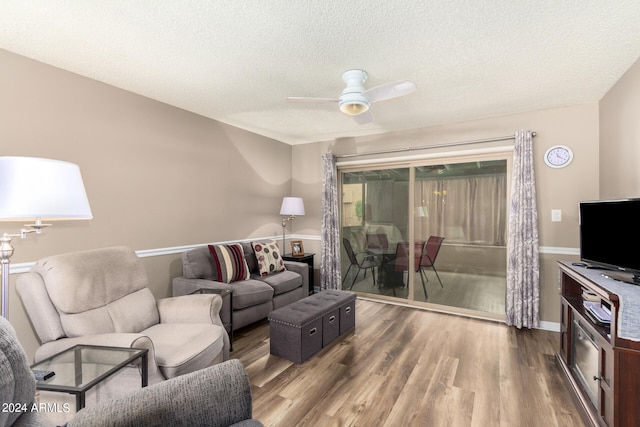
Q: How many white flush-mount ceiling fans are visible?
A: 1